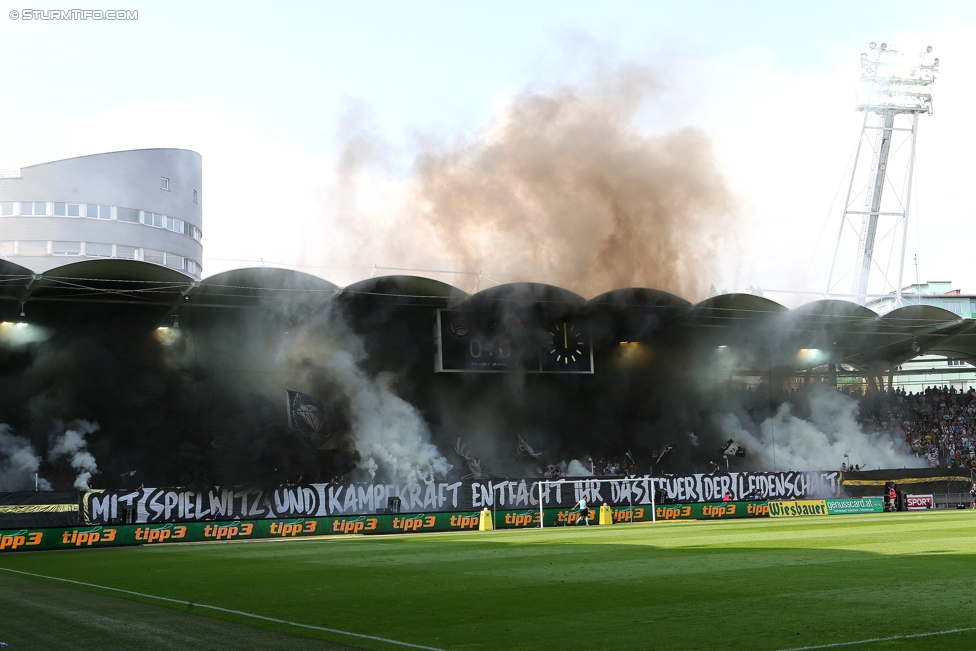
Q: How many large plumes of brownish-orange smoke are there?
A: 1